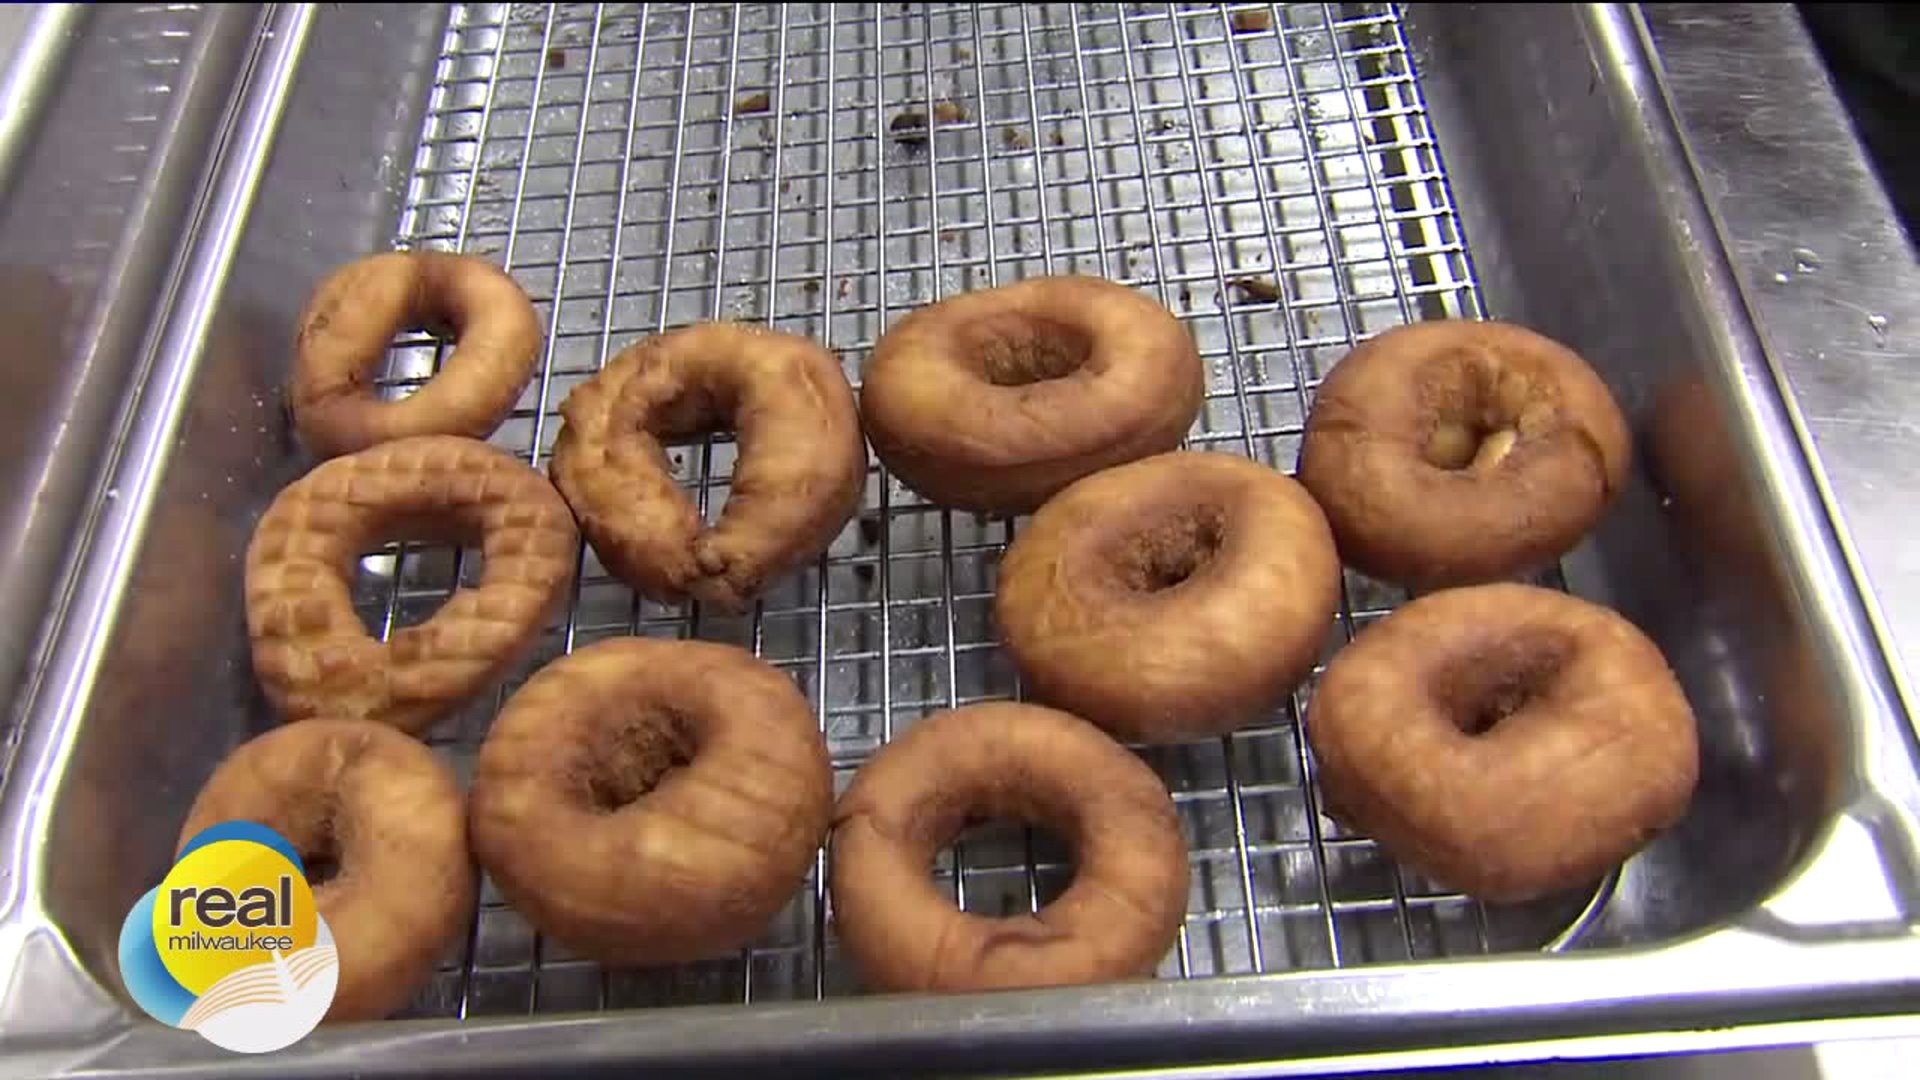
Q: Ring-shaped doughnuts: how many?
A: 10